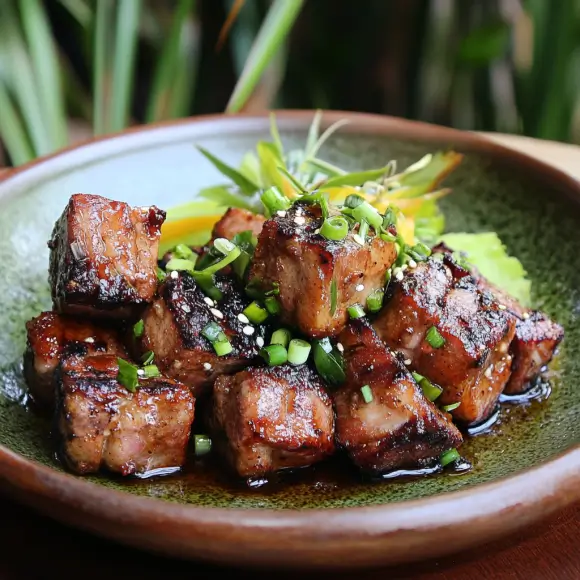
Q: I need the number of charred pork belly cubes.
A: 10